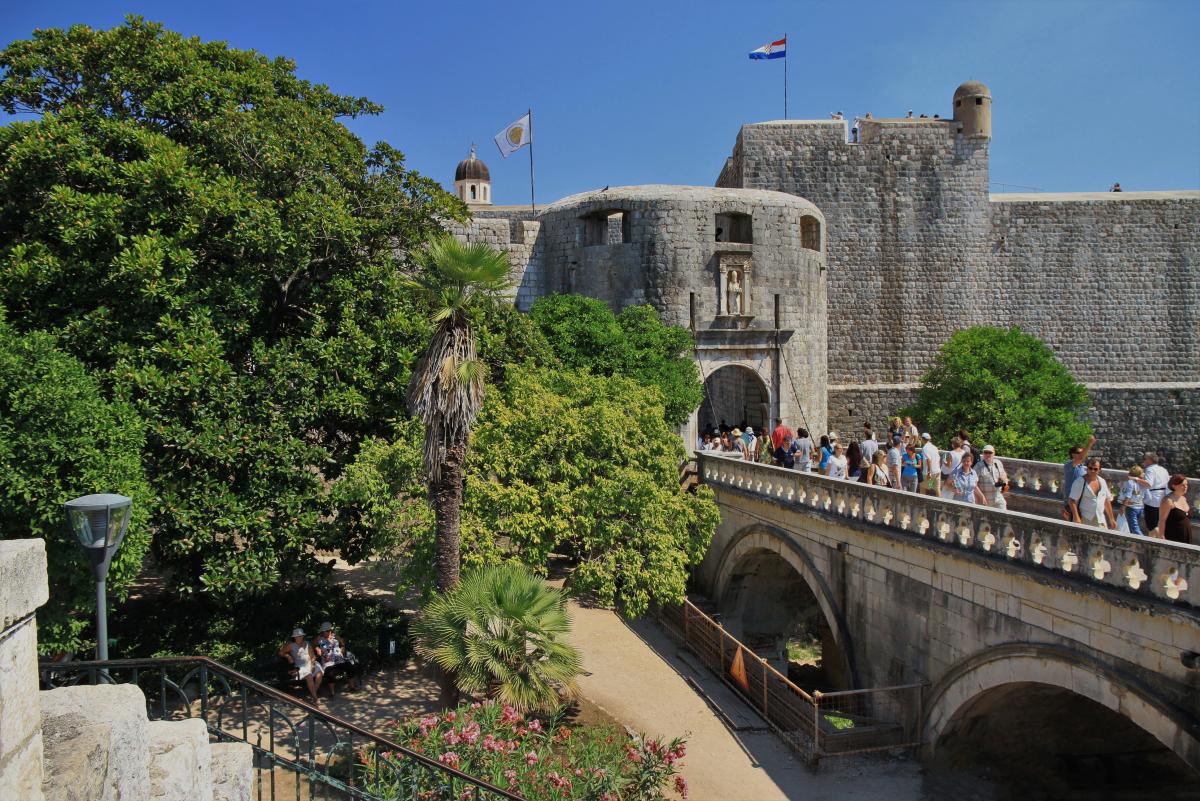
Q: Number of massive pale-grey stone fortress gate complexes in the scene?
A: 1